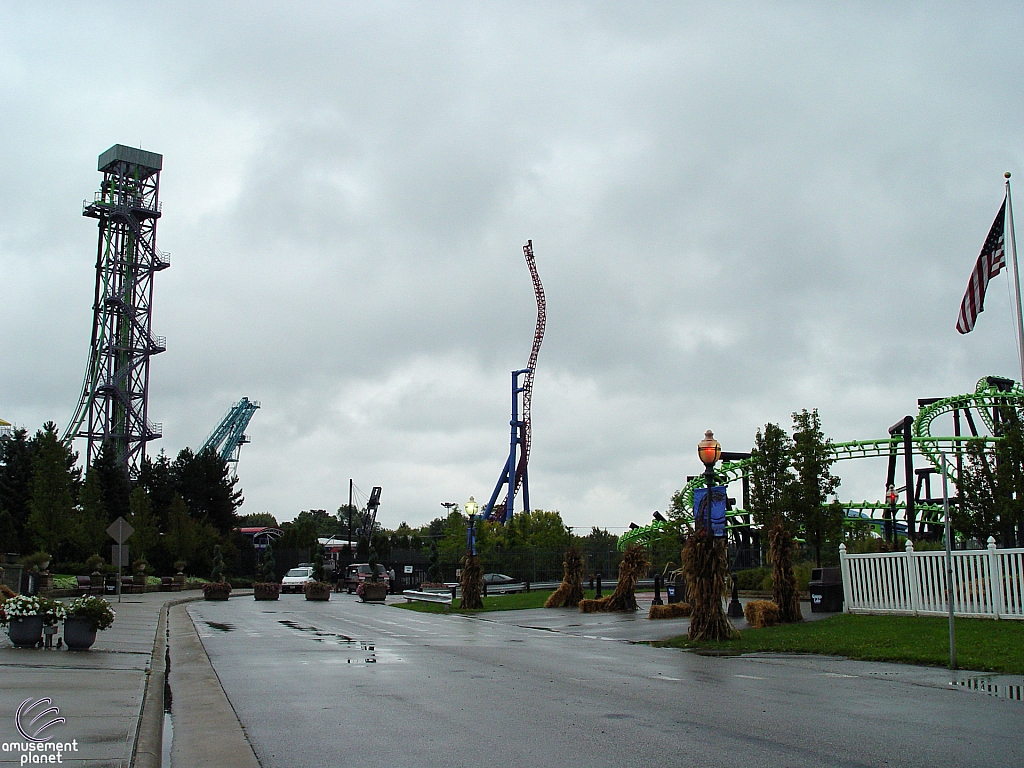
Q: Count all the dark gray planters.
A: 2